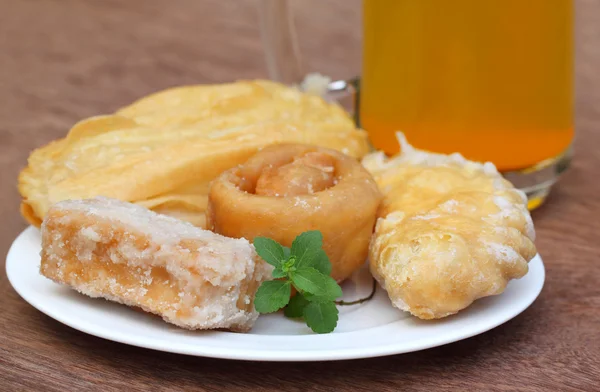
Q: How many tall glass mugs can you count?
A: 1